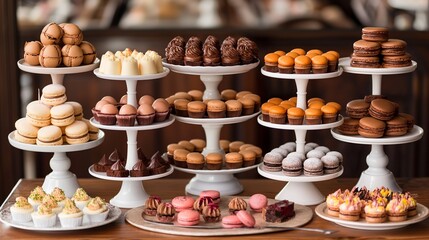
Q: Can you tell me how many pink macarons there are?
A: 6